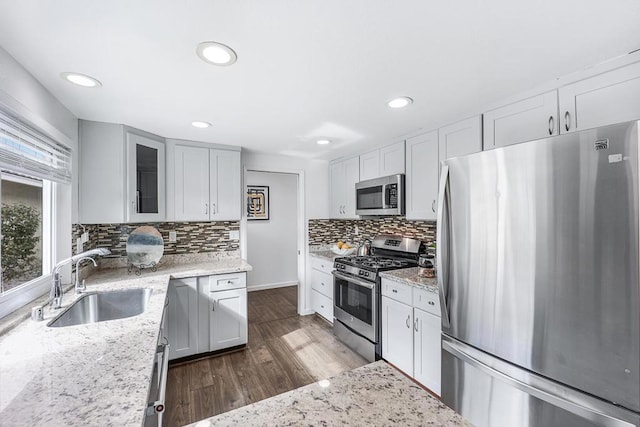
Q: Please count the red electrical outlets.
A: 0